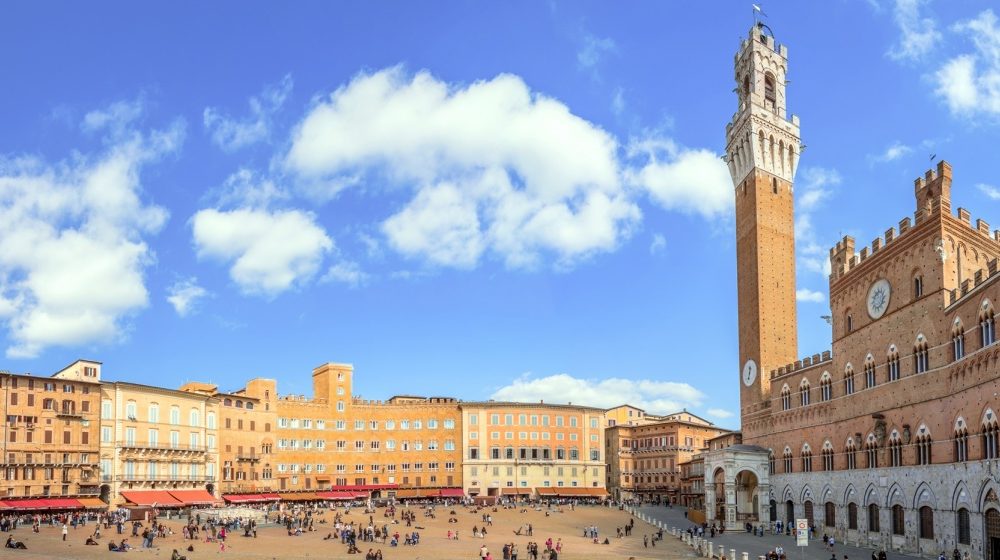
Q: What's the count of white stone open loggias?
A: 1